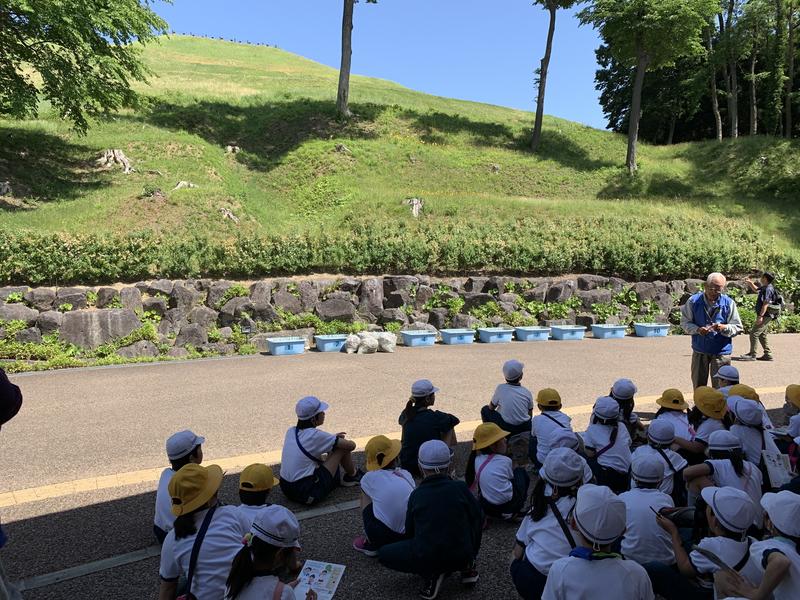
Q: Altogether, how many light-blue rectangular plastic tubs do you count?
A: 9